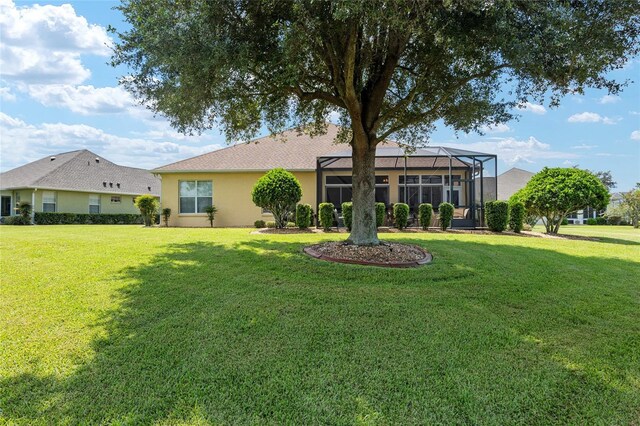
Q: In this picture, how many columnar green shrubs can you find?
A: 9